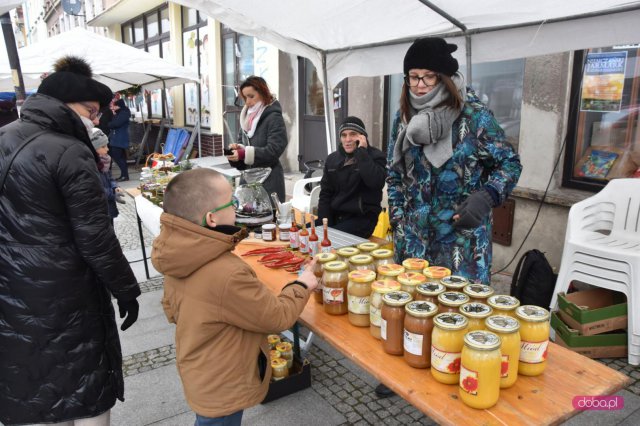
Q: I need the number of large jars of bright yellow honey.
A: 6